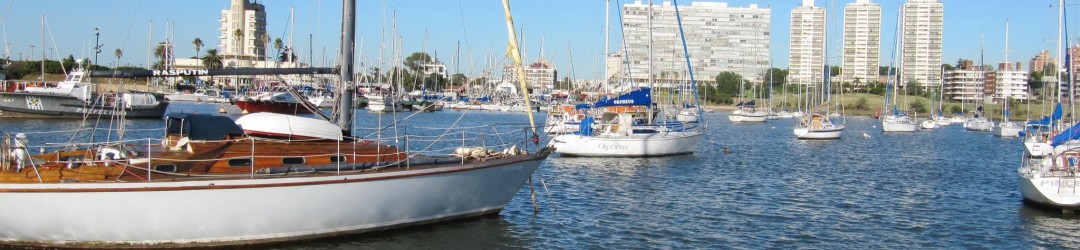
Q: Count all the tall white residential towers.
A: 3